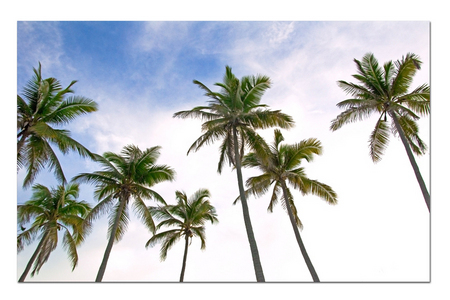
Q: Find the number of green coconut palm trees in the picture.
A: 7